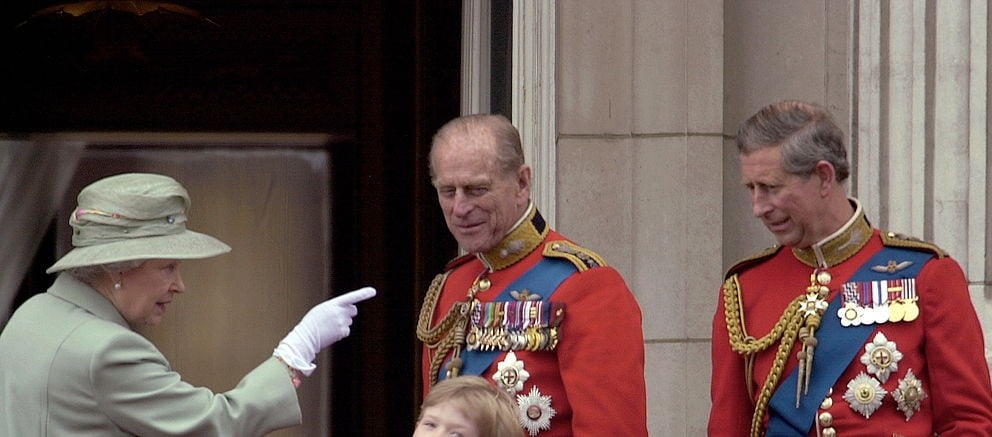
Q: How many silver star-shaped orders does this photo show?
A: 5